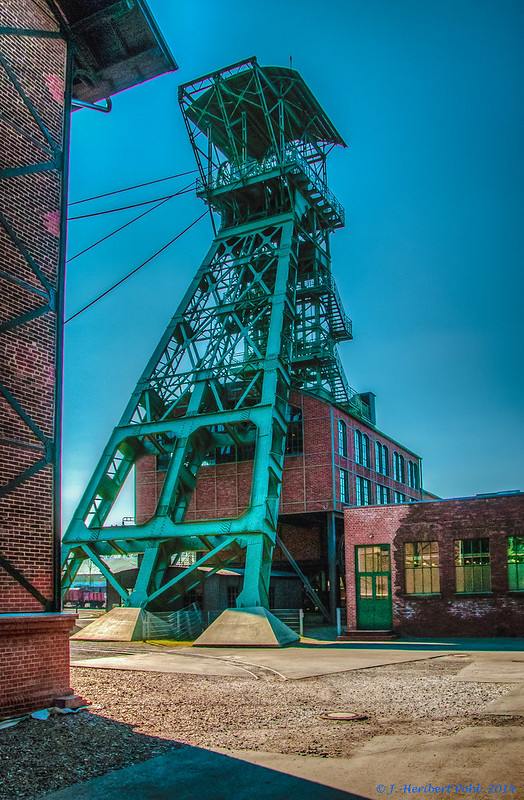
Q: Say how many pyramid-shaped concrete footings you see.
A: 2